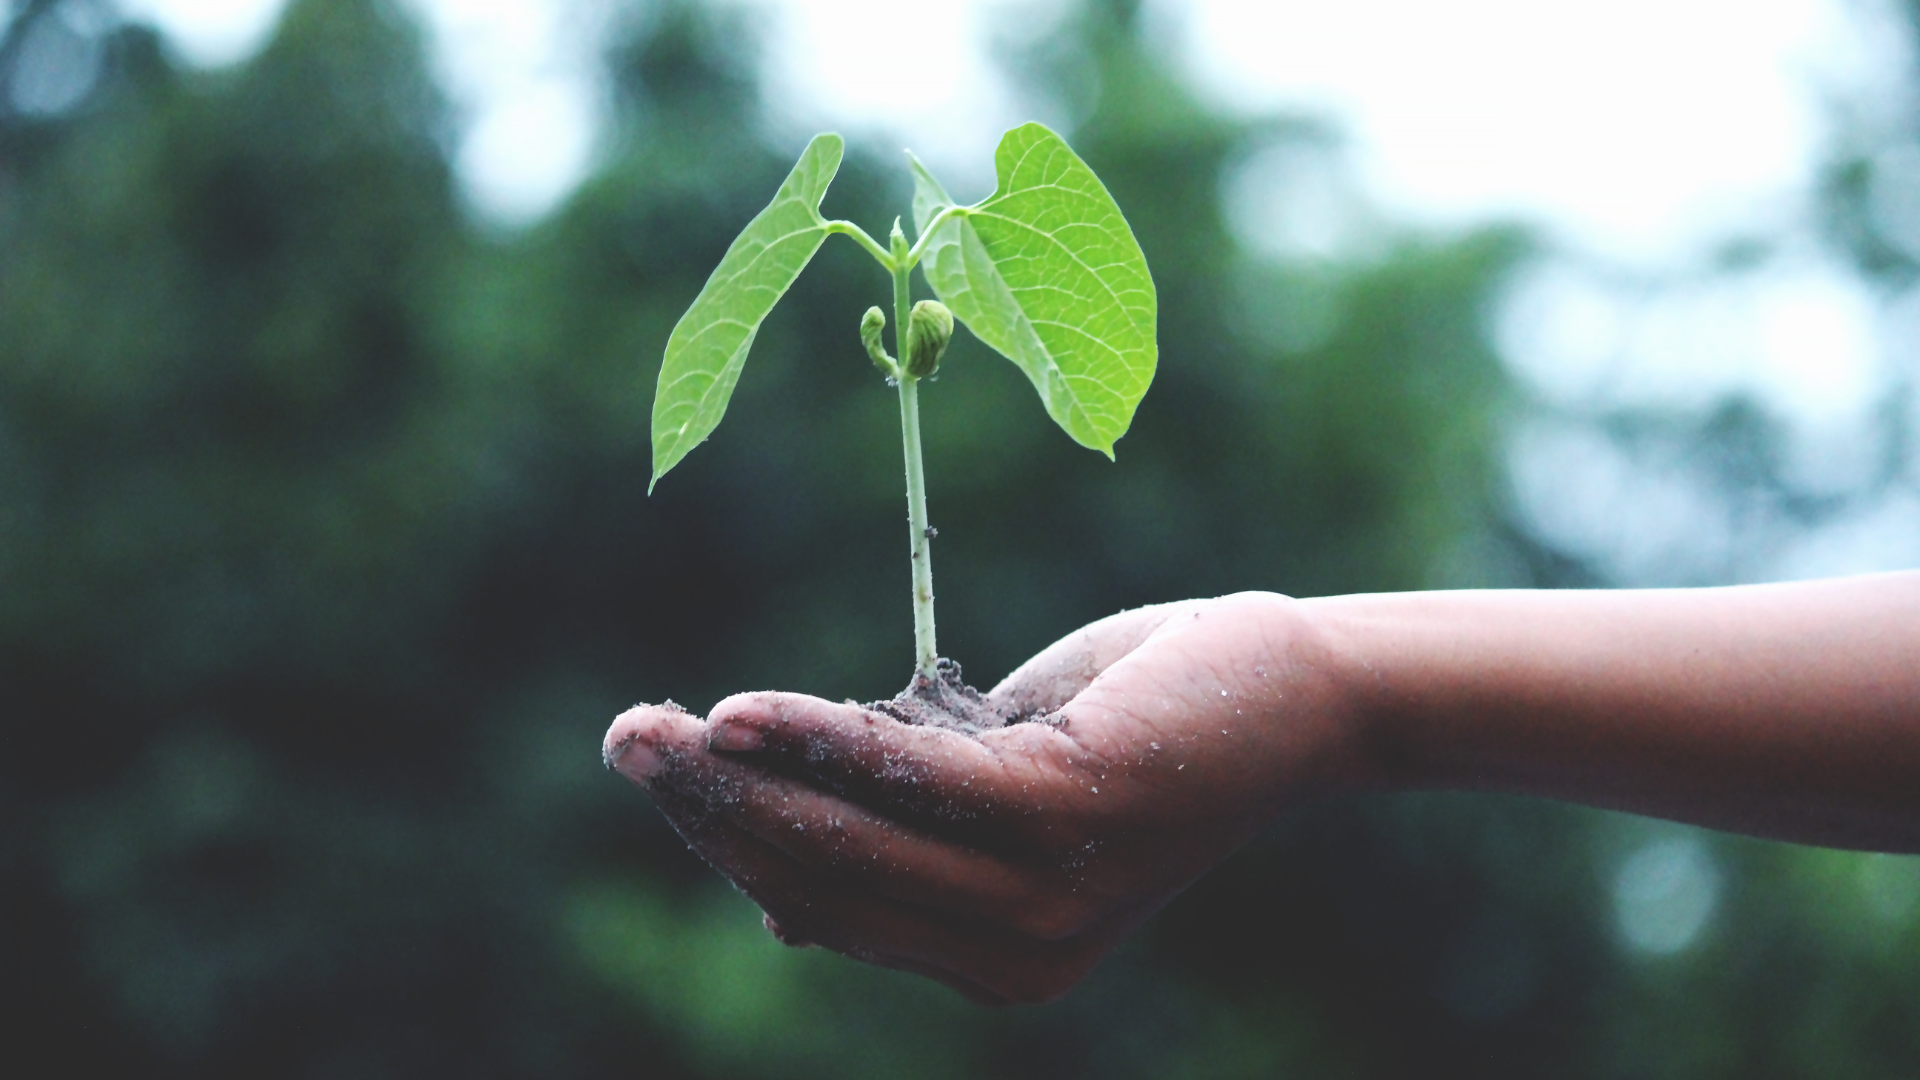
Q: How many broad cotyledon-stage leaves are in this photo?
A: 2